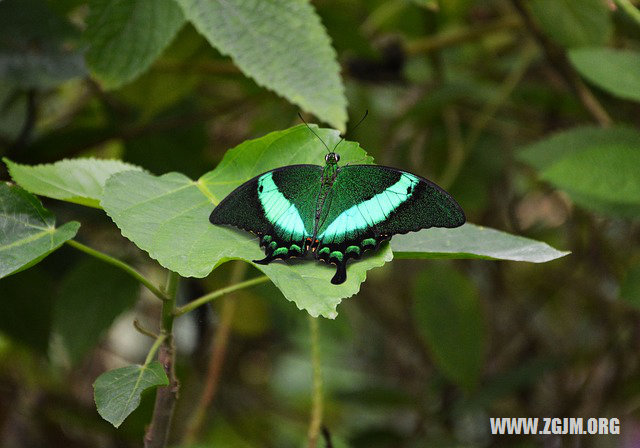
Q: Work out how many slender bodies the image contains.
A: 1